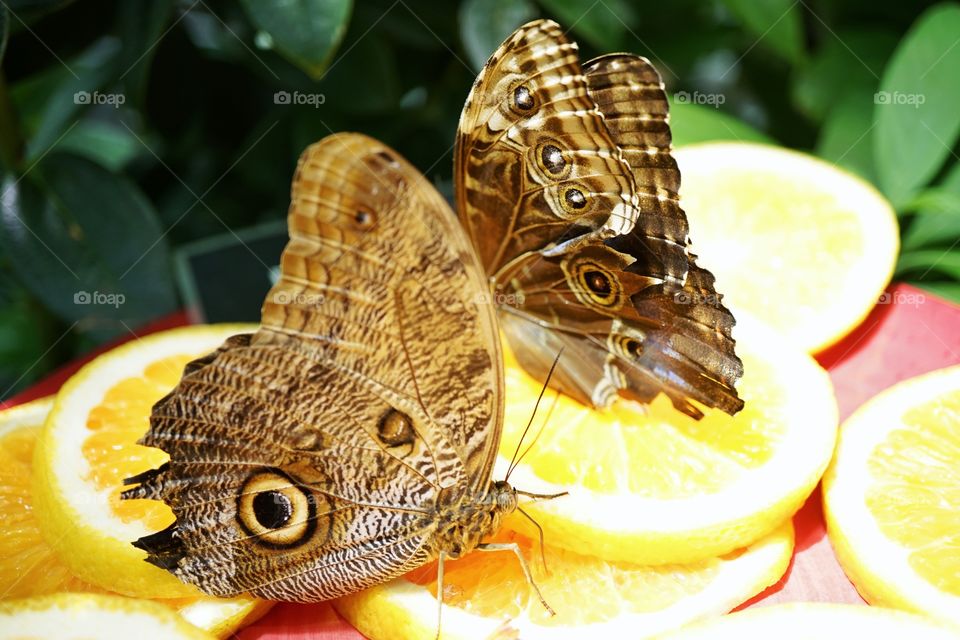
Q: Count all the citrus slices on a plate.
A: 8